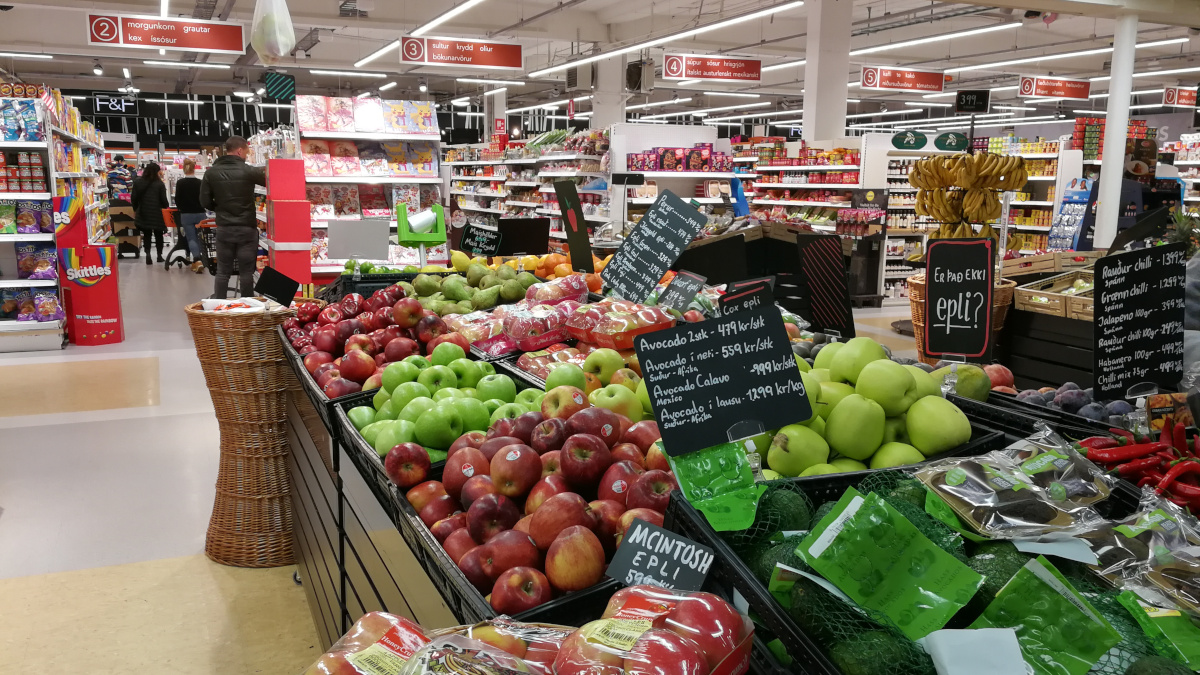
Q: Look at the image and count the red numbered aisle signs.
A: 6